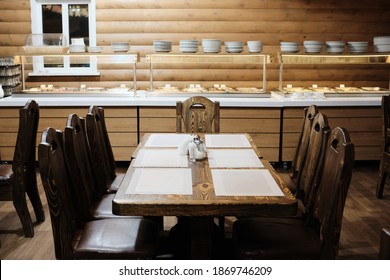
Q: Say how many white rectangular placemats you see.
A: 6